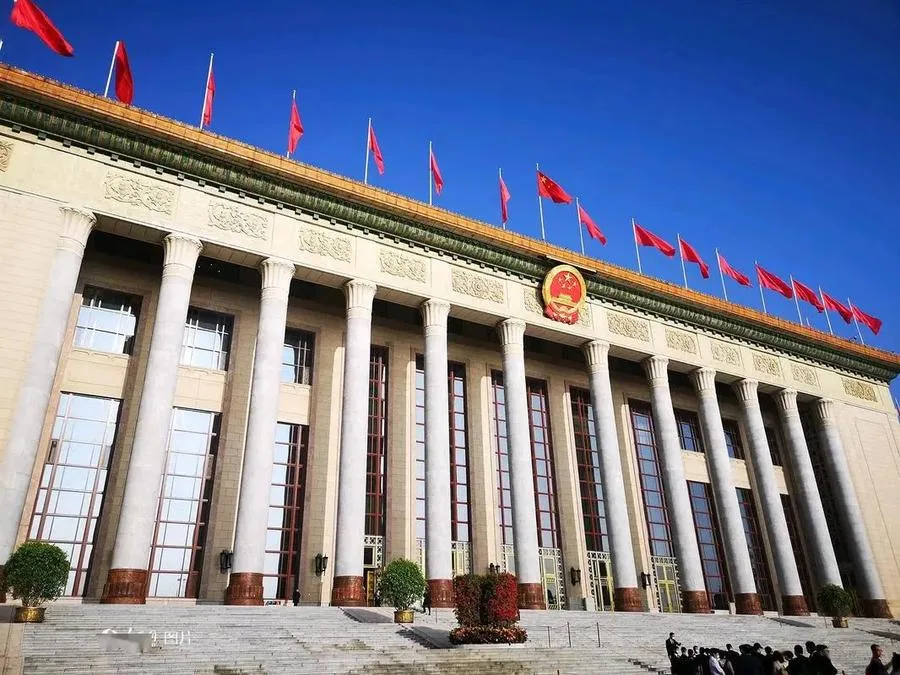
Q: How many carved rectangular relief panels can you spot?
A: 13